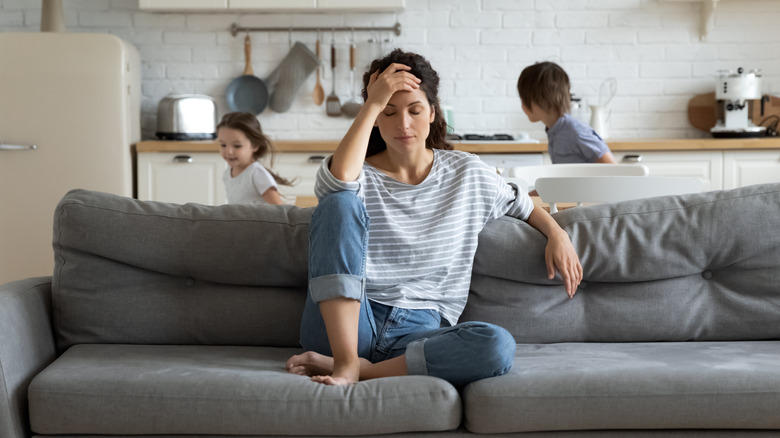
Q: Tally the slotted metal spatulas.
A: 1